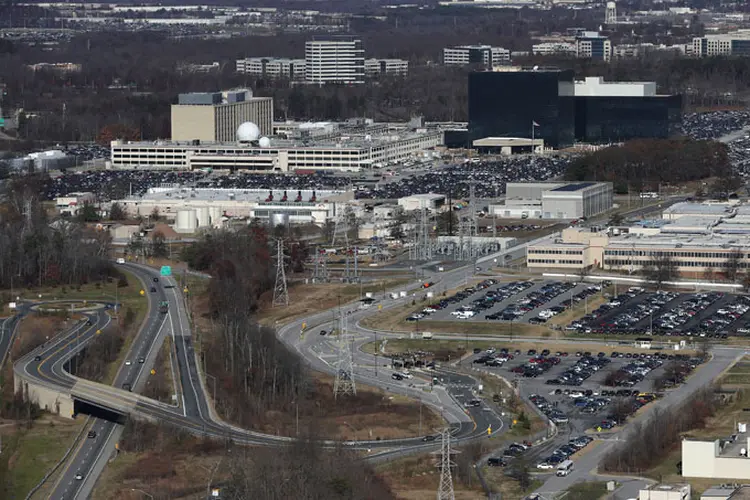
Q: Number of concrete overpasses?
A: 1